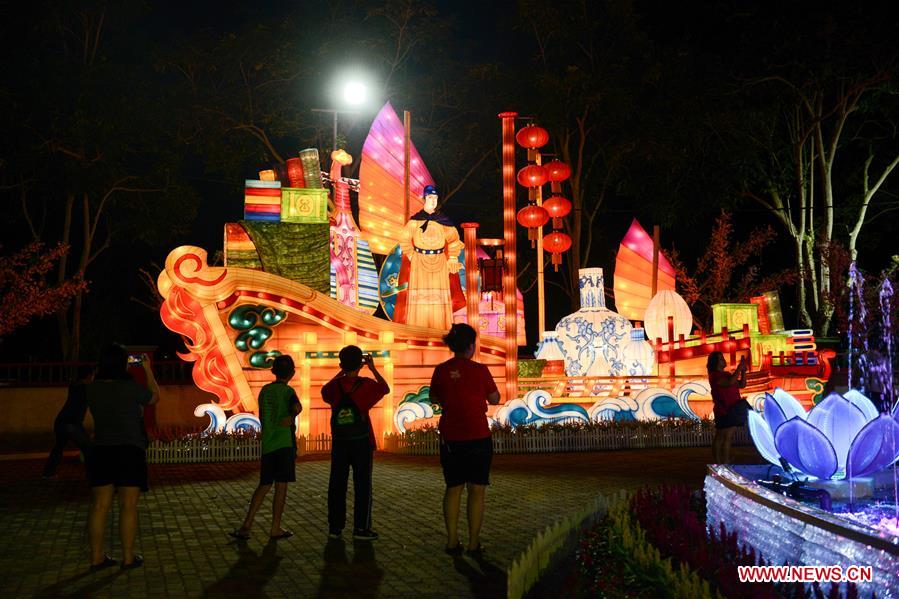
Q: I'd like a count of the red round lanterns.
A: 6